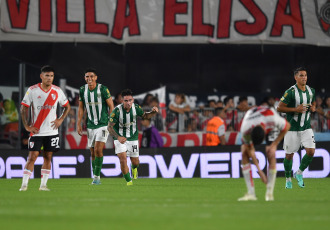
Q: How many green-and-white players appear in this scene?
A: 3